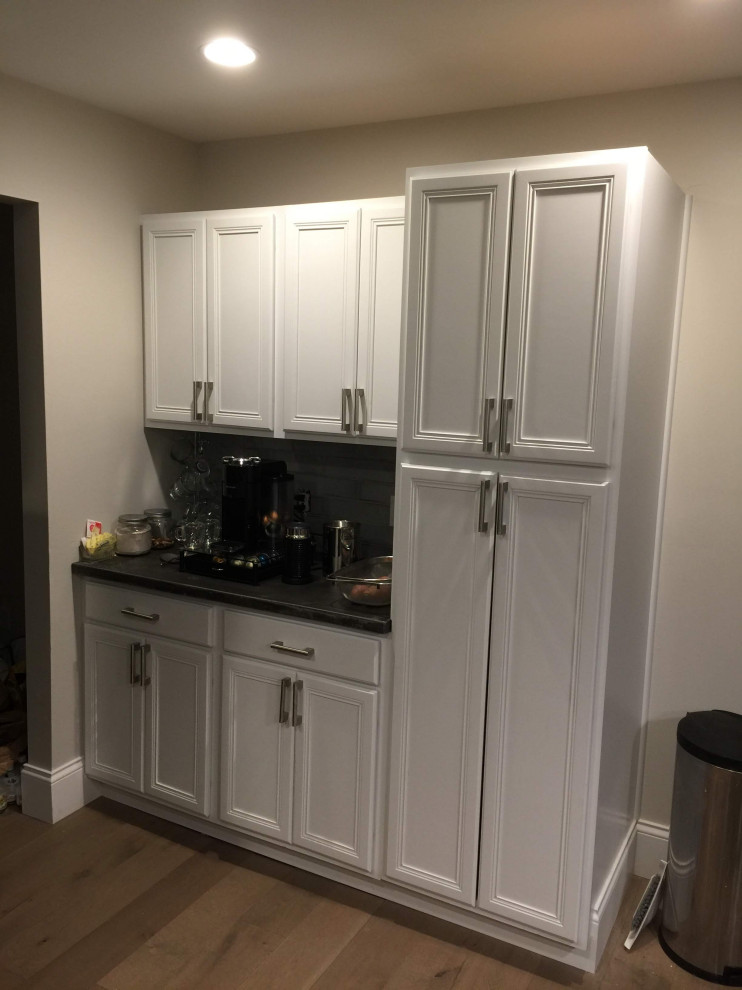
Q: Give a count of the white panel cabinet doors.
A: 12